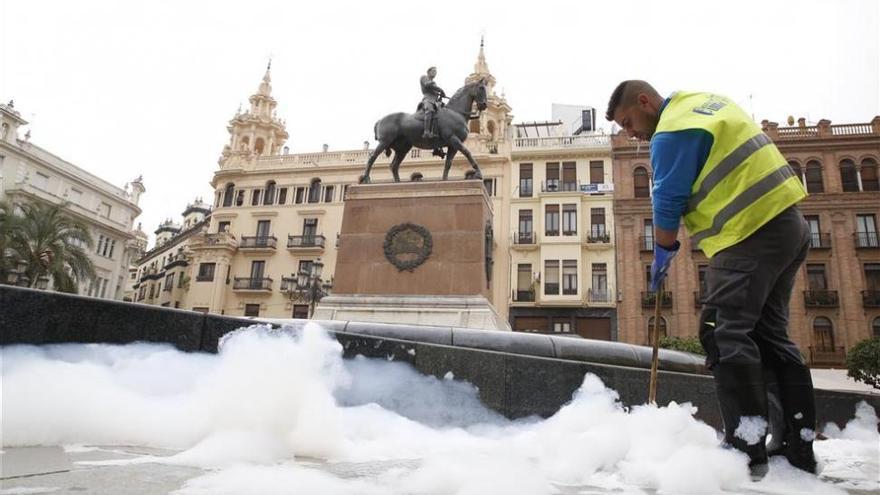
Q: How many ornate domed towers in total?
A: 2